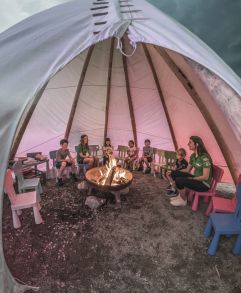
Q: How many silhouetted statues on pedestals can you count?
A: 0